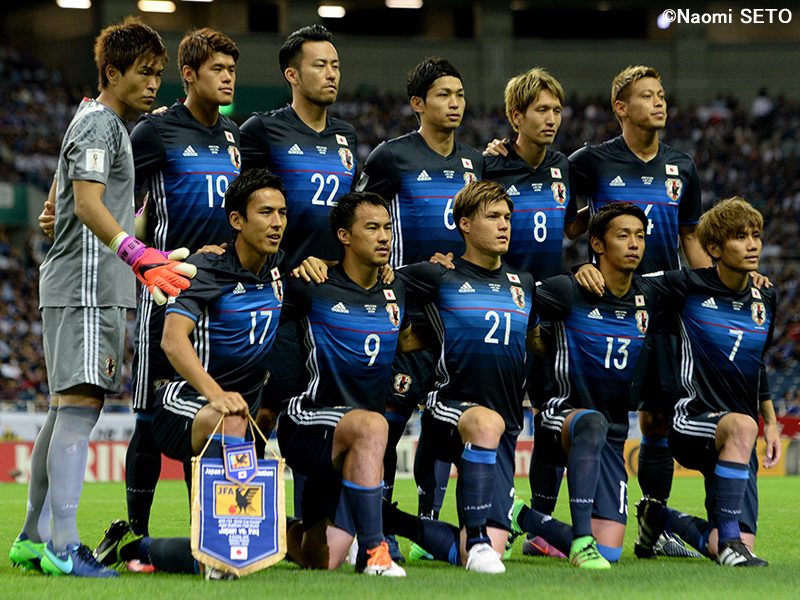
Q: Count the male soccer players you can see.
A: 11